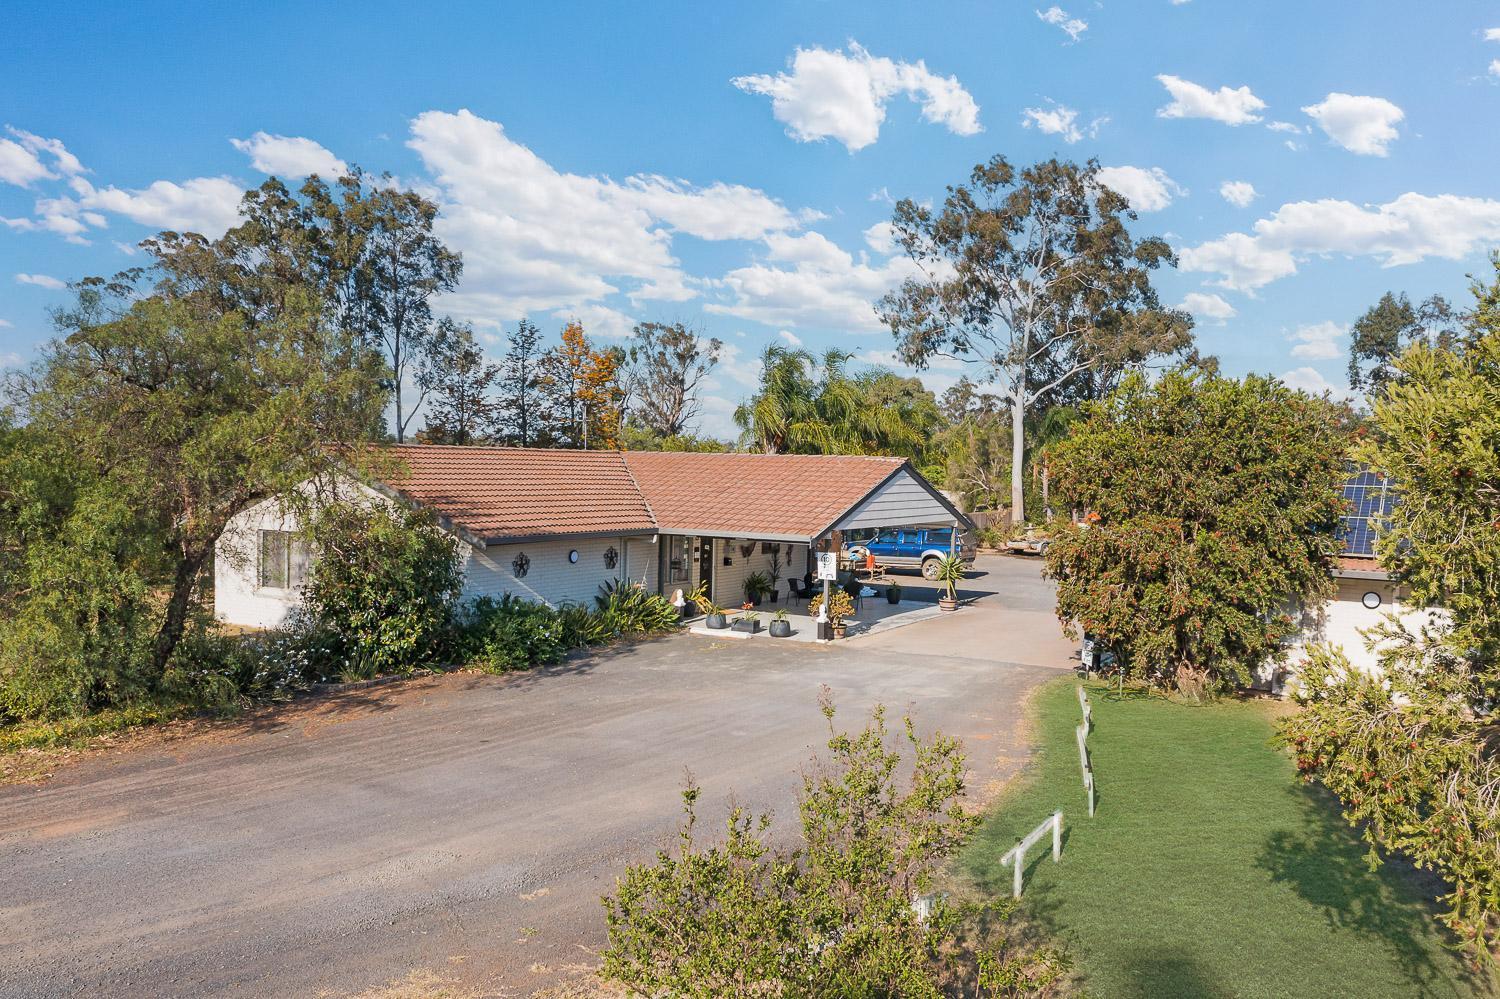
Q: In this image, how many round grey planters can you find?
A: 2